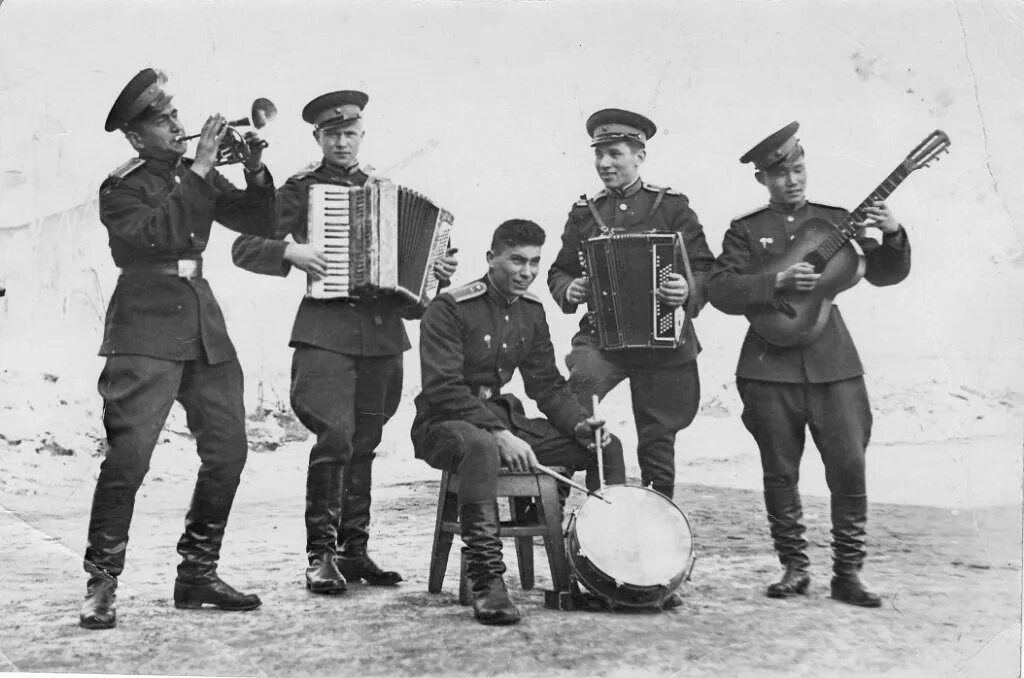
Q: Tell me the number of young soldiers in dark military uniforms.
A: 5